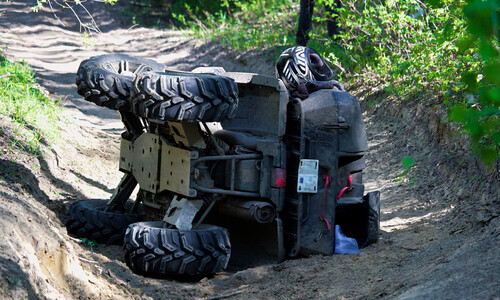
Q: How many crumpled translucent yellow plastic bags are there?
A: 0